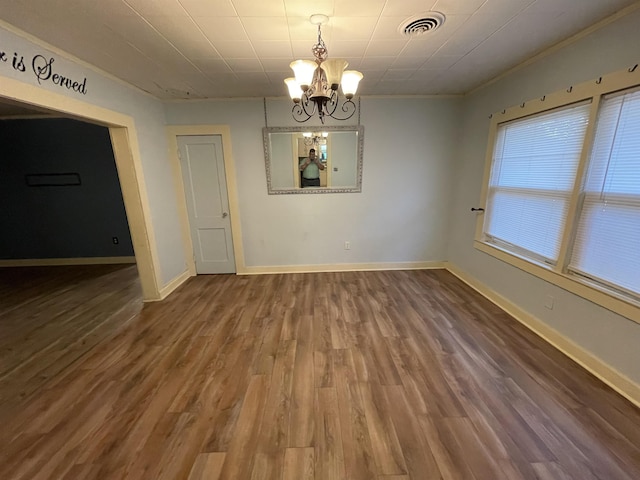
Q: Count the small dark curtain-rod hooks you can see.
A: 7